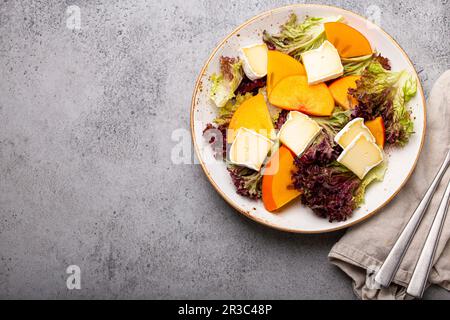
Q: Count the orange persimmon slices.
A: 7